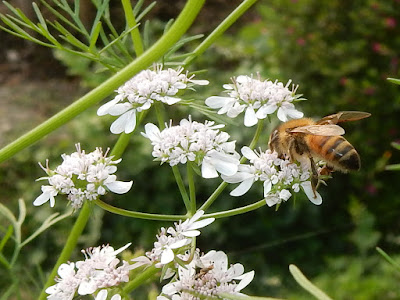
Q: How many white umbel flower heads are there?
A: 8